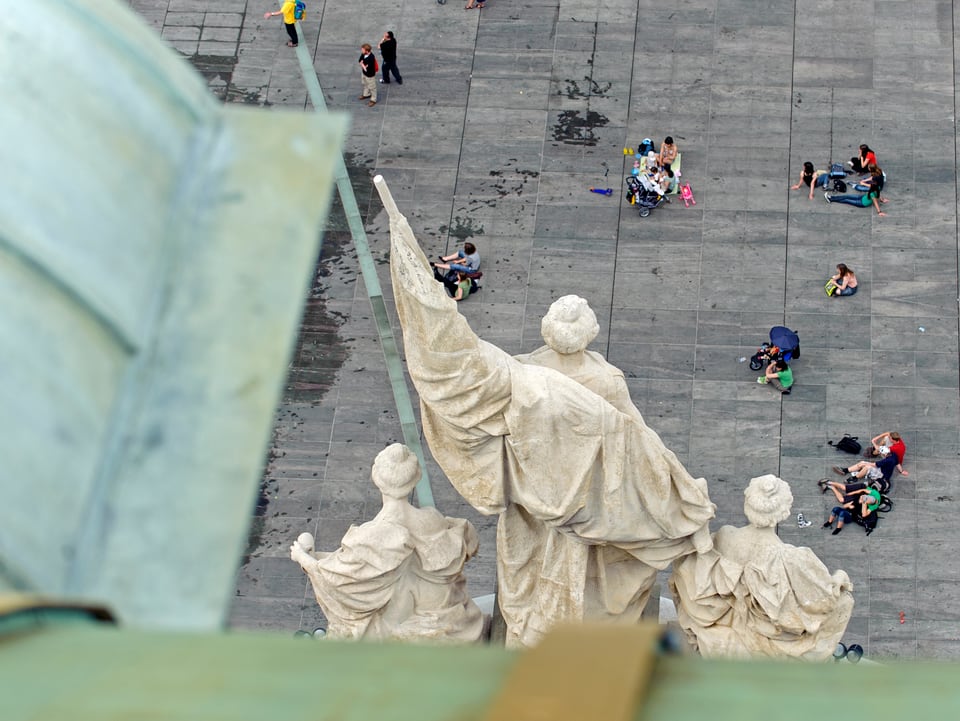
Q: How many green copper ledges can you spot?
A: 2